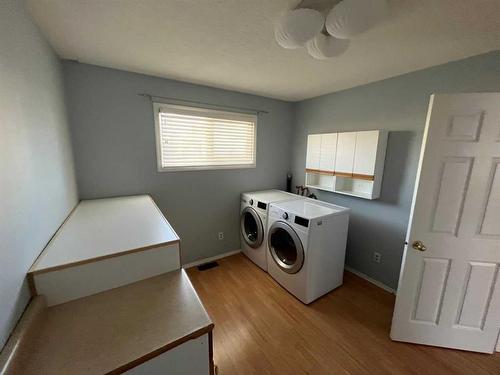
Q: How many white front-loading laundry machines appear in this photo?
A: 2